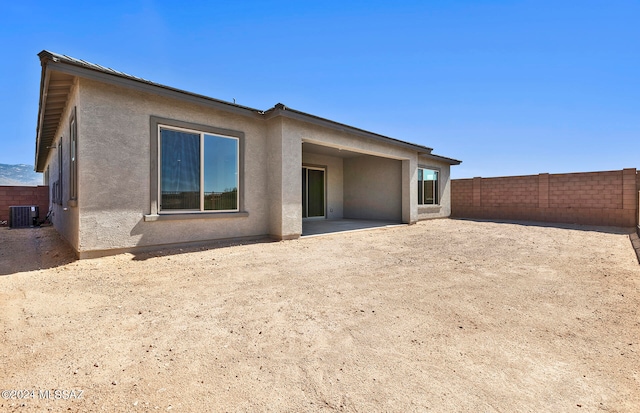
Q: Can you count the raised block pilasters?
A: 3